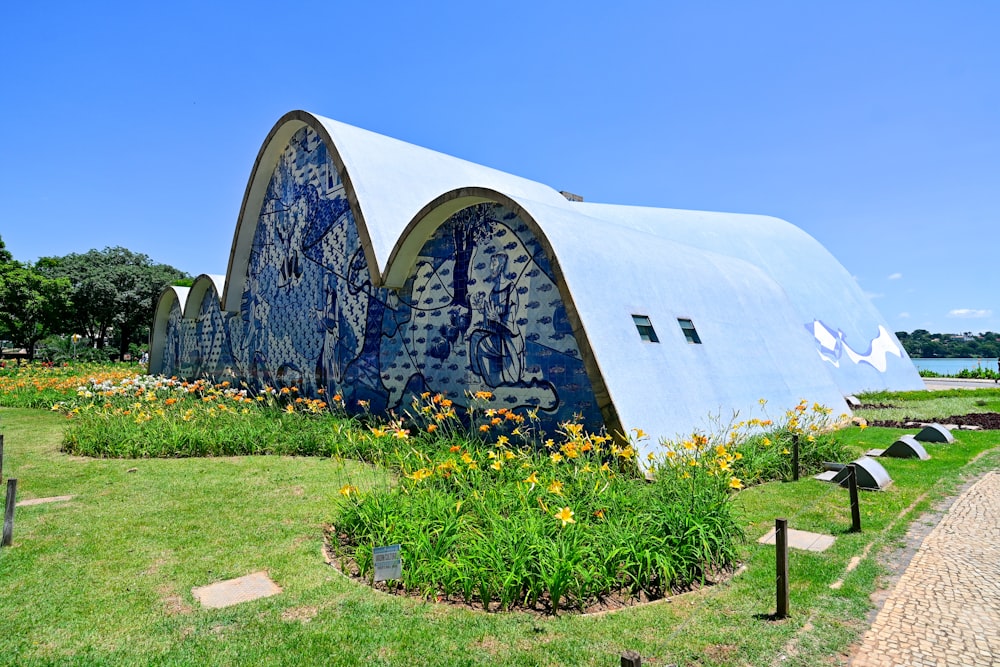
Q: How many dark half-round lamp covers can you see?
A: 3